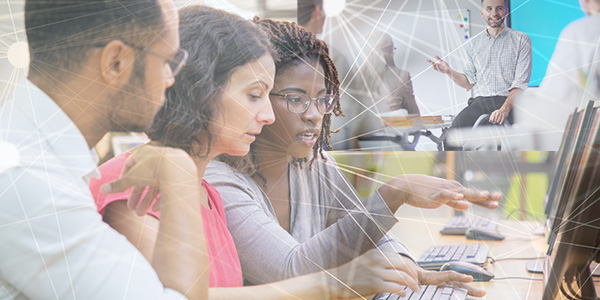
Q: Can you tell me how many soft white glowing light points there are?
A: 3